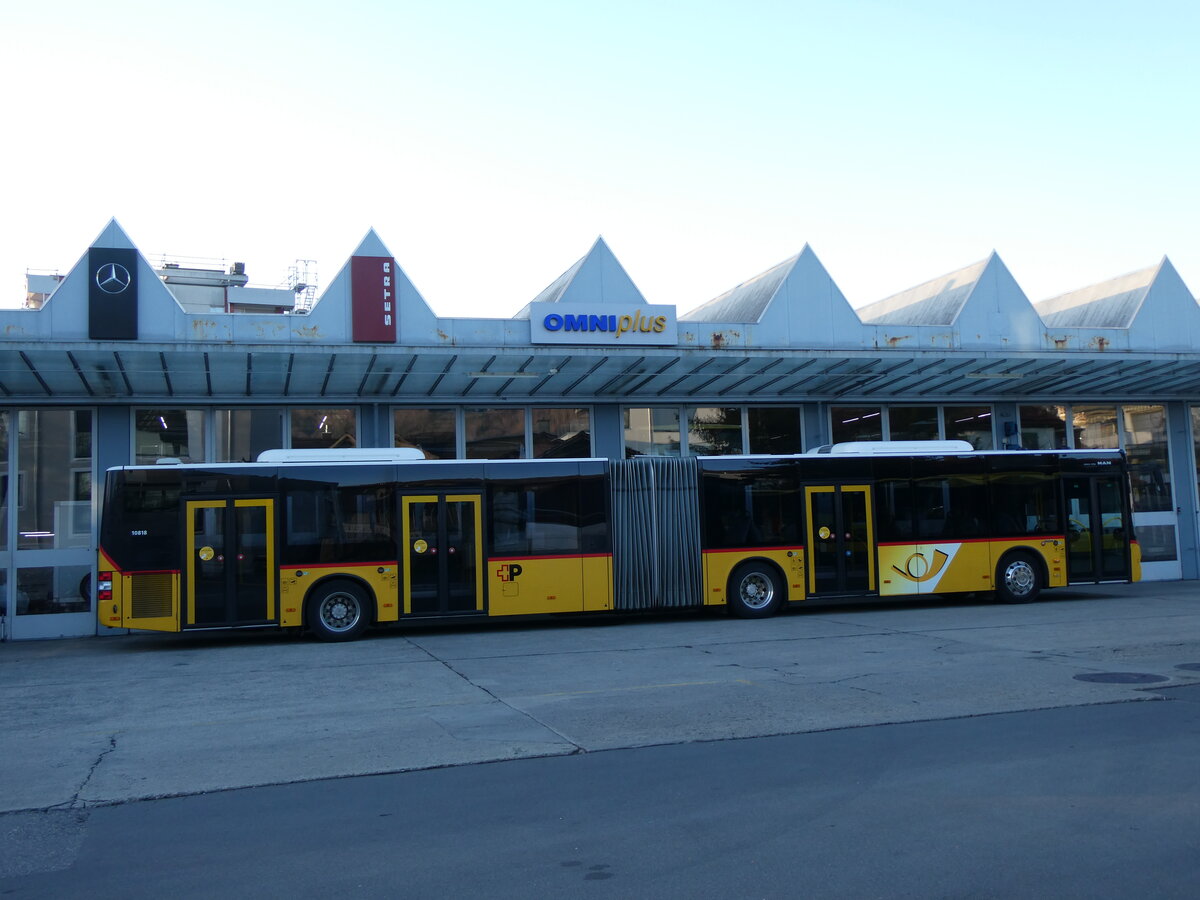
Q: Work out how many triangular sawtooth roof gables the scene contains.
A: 6